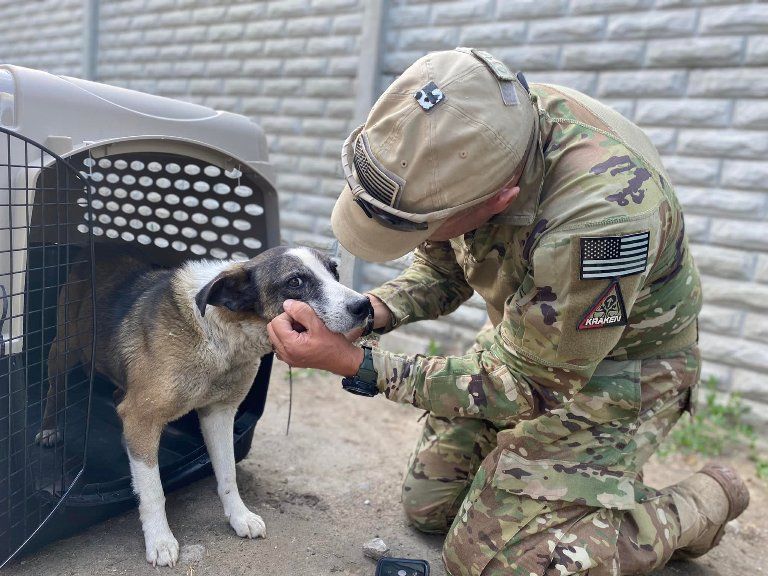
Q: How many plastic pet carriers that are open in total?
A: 1